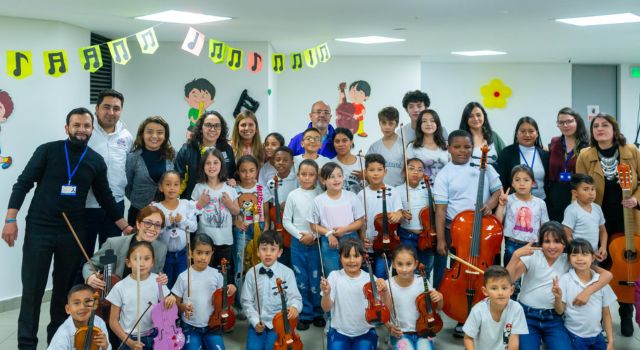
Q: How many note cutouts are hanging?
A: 13